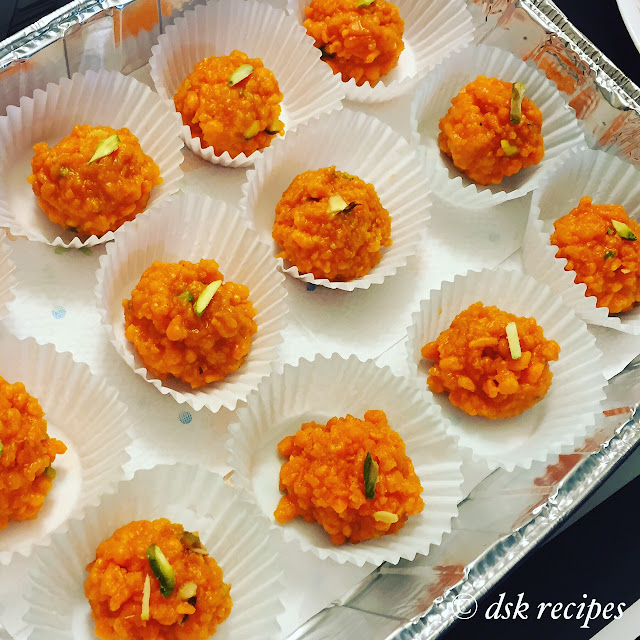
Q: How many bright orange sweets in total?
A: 11